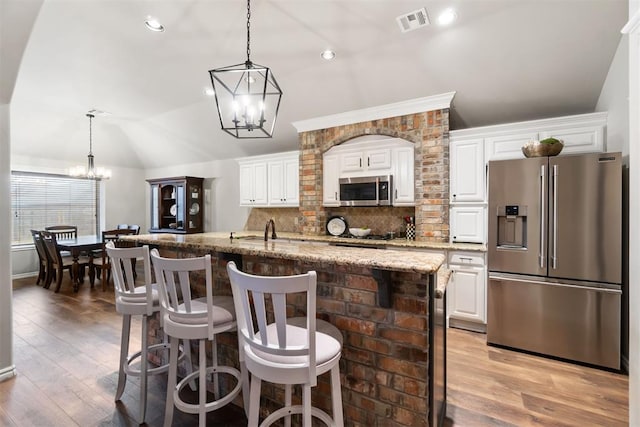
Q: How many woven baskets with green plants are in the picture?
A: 1